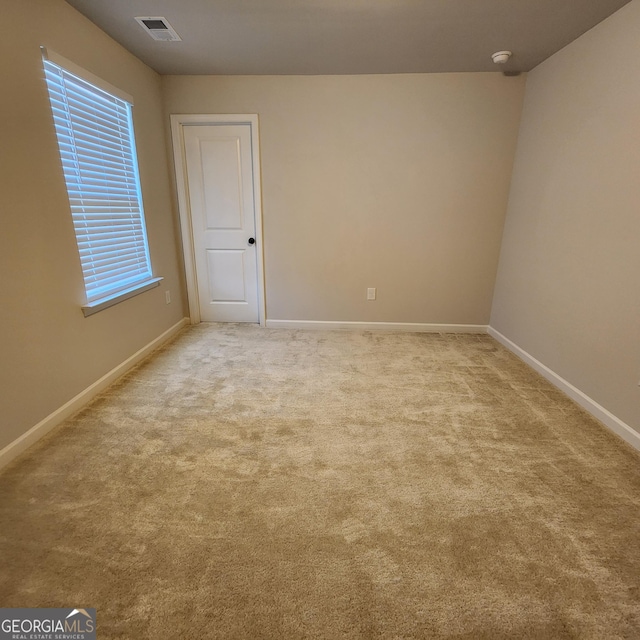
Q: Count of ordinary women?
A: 0